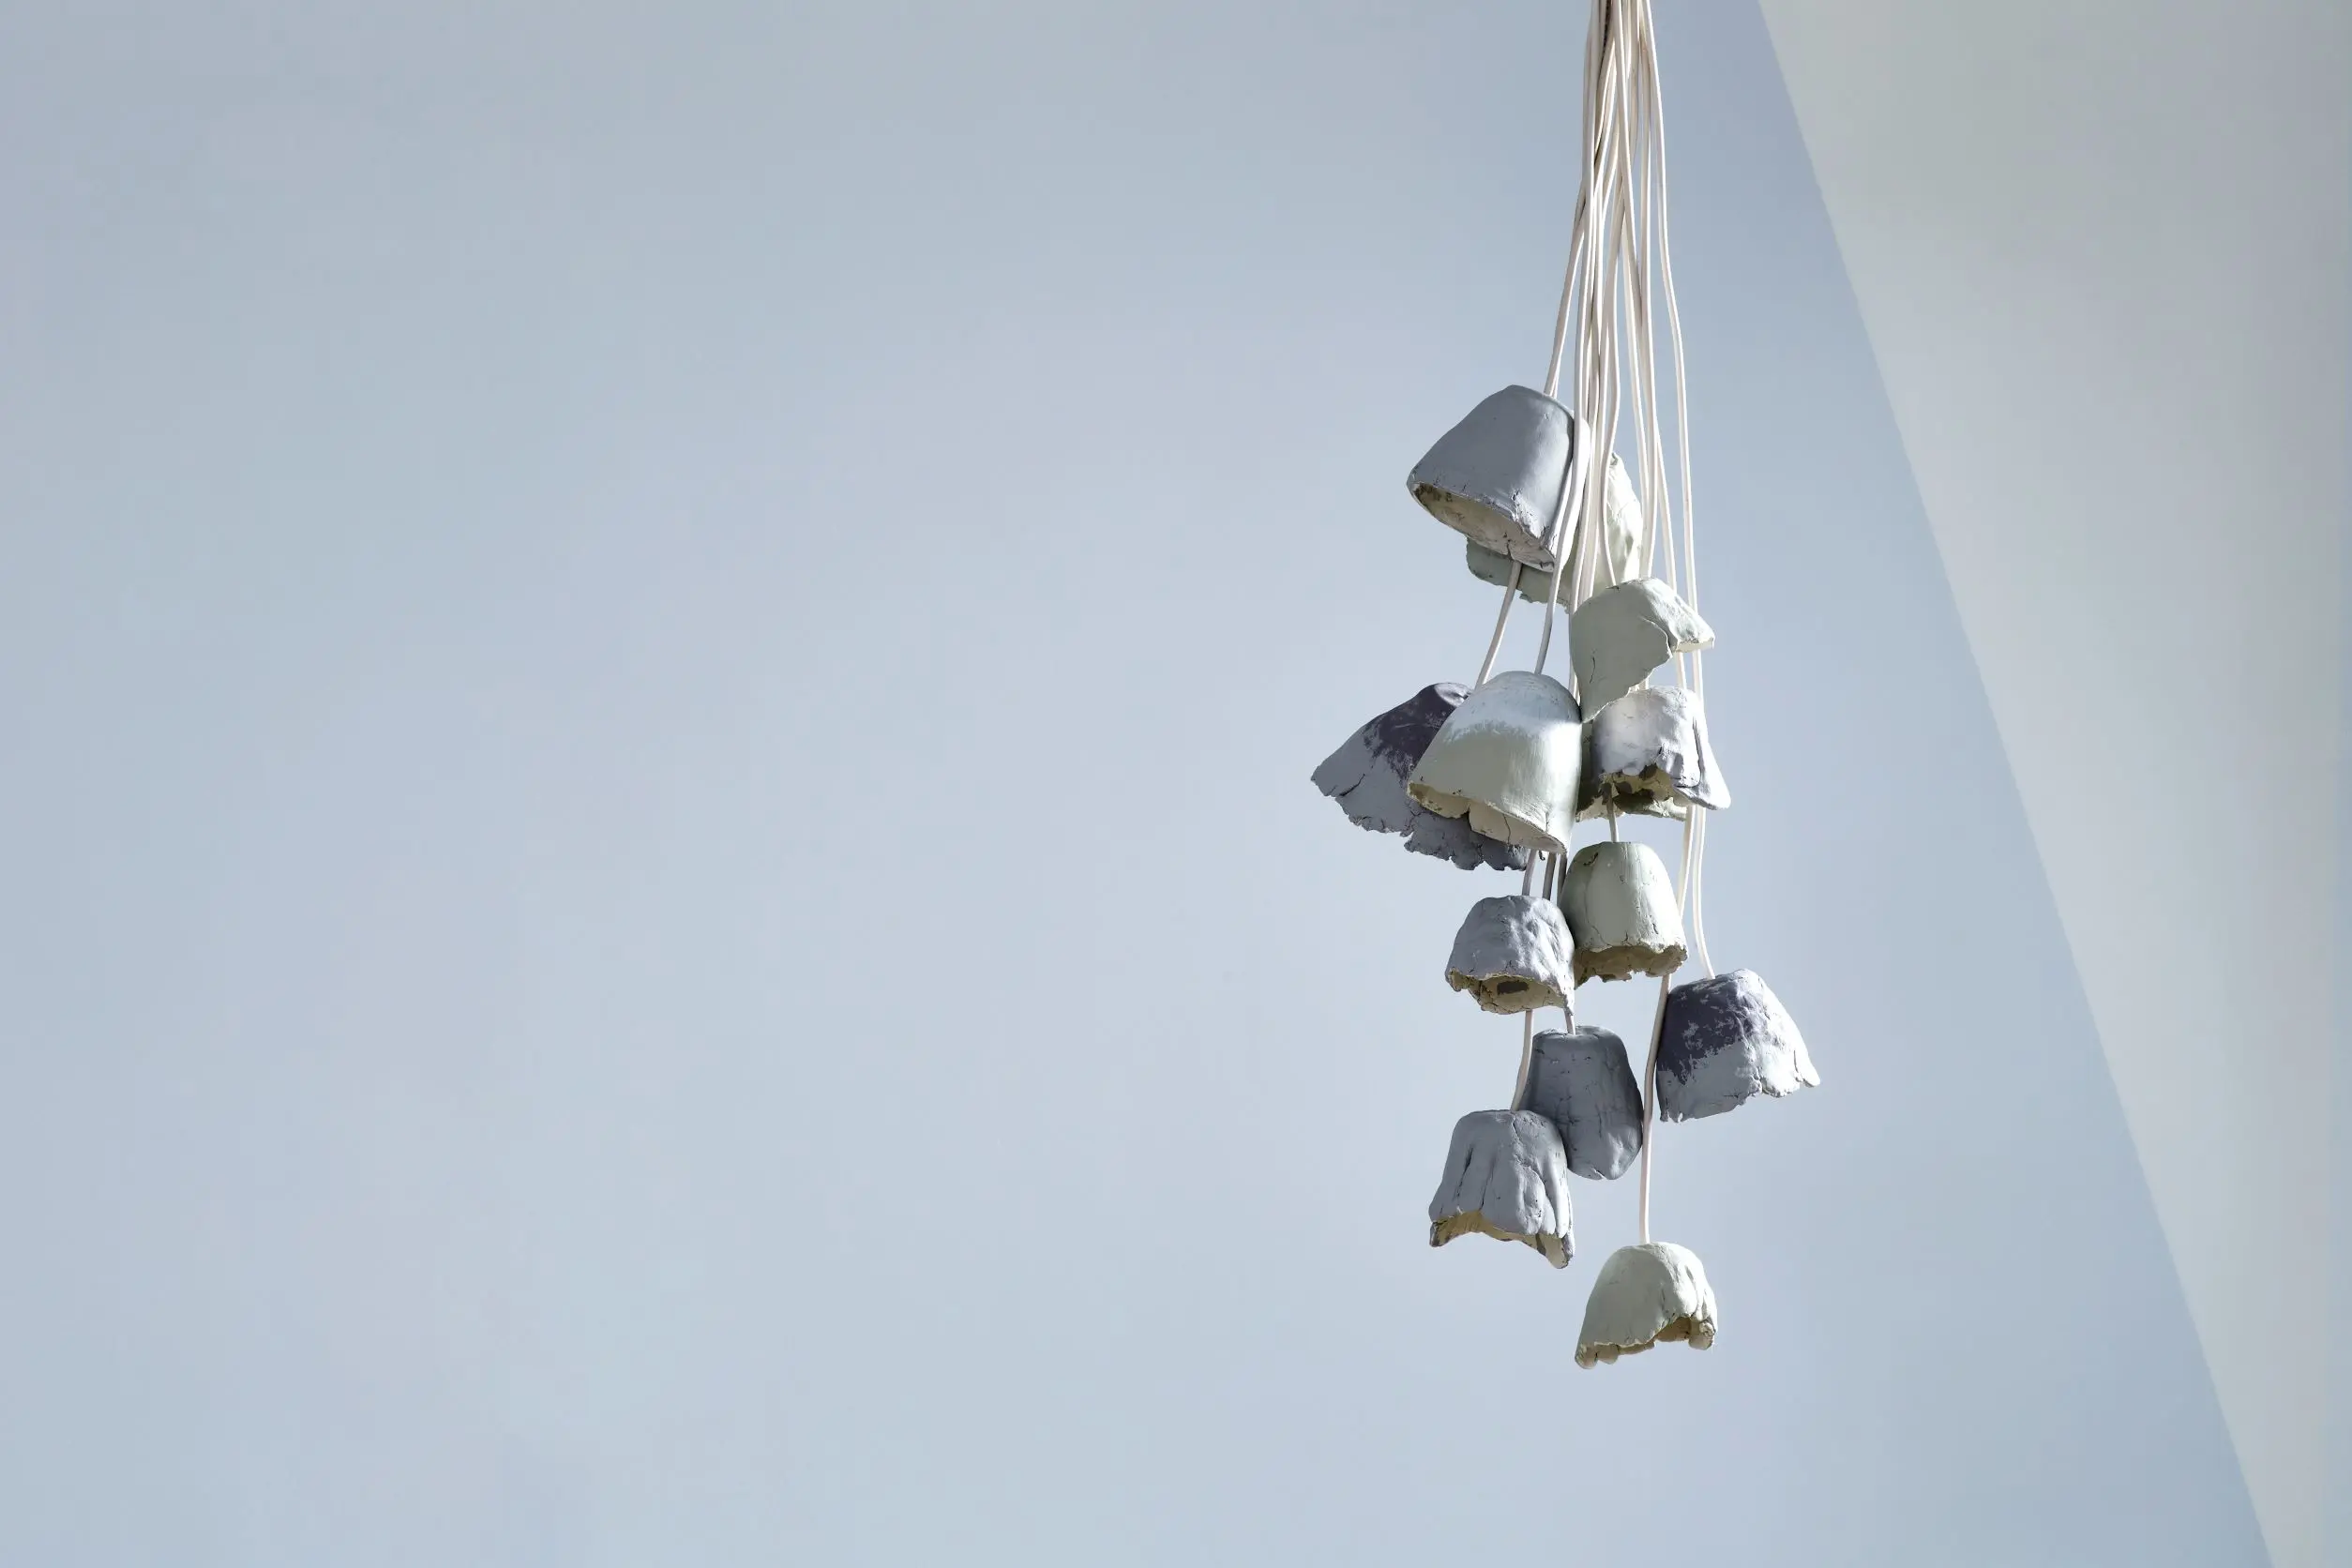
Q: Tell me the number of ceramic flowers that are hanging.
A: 12